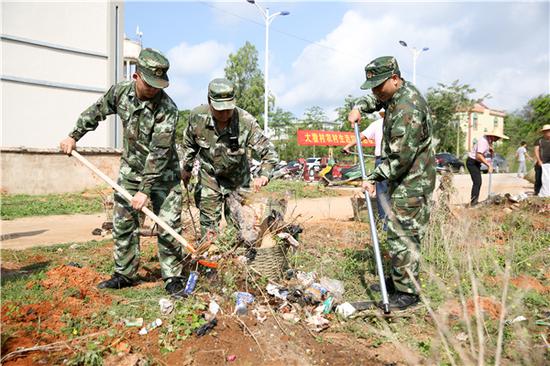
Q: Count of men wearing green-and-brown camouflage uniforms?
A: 3